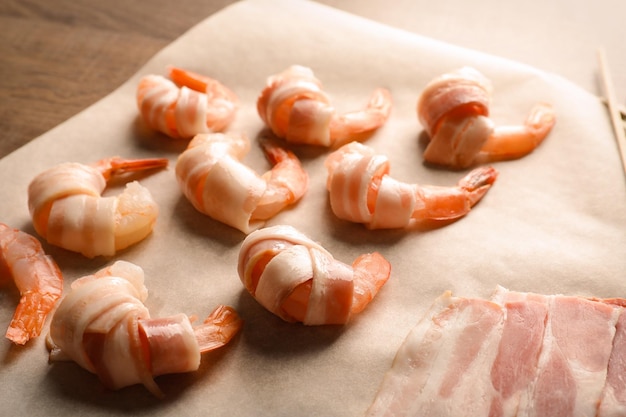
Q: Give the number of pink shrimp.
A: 9